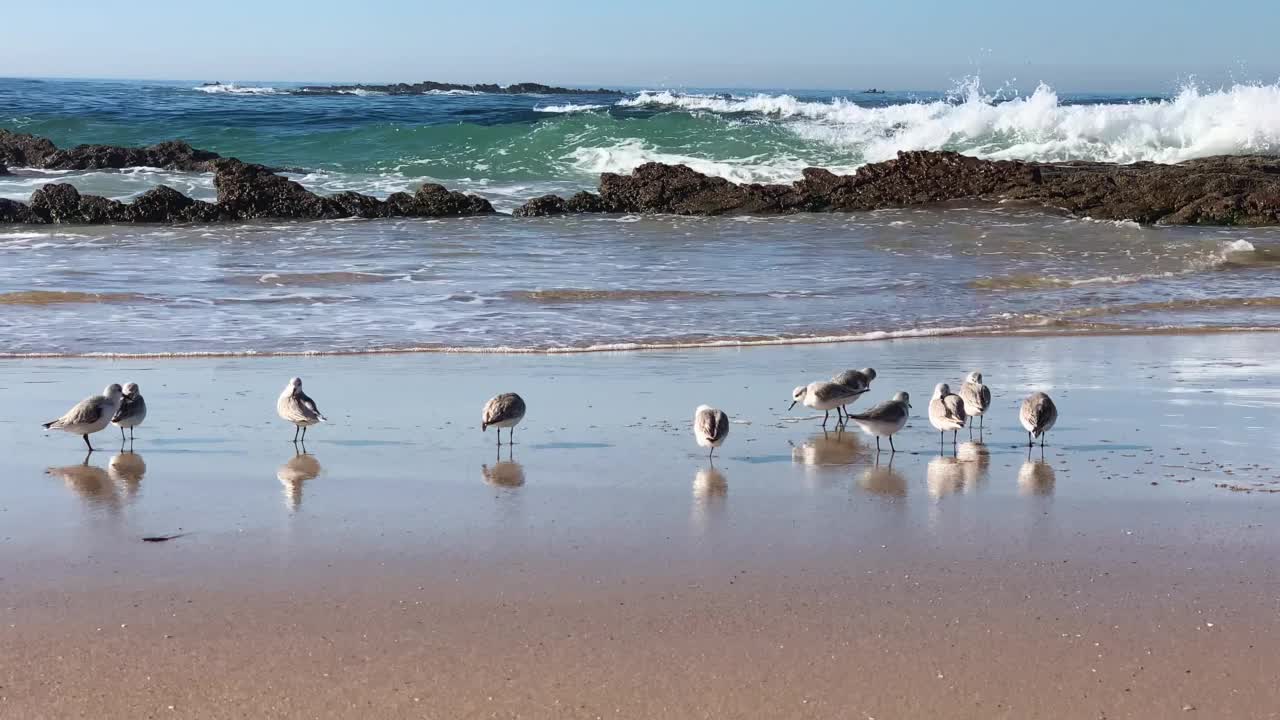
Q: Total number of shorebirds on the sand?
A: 11